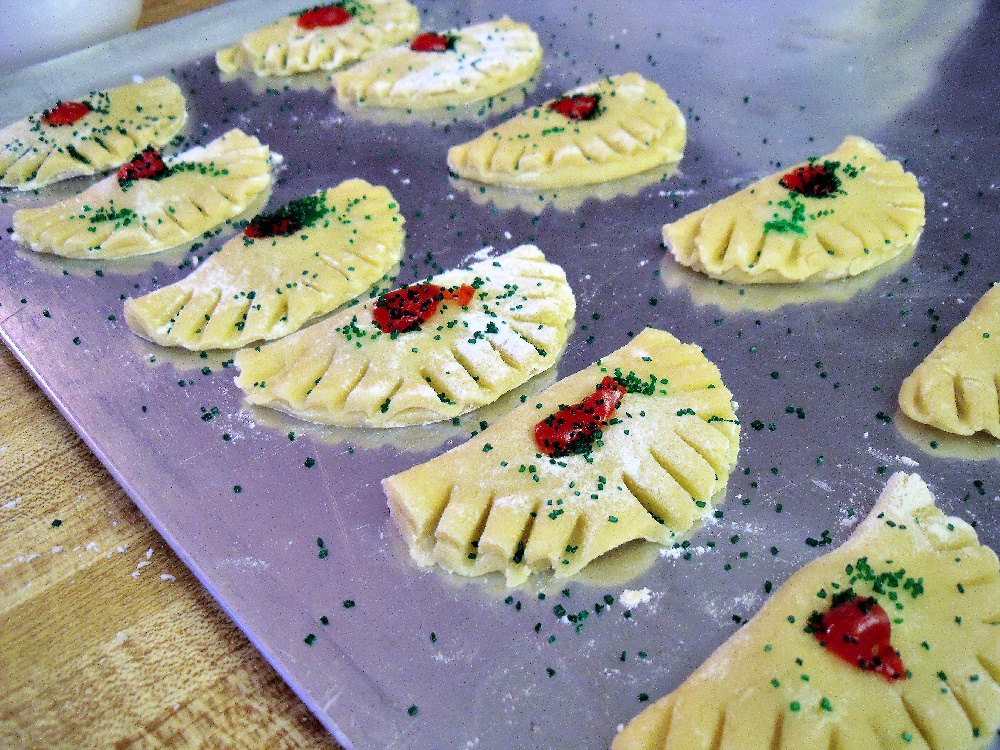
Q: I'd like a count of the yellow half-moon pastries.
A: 11